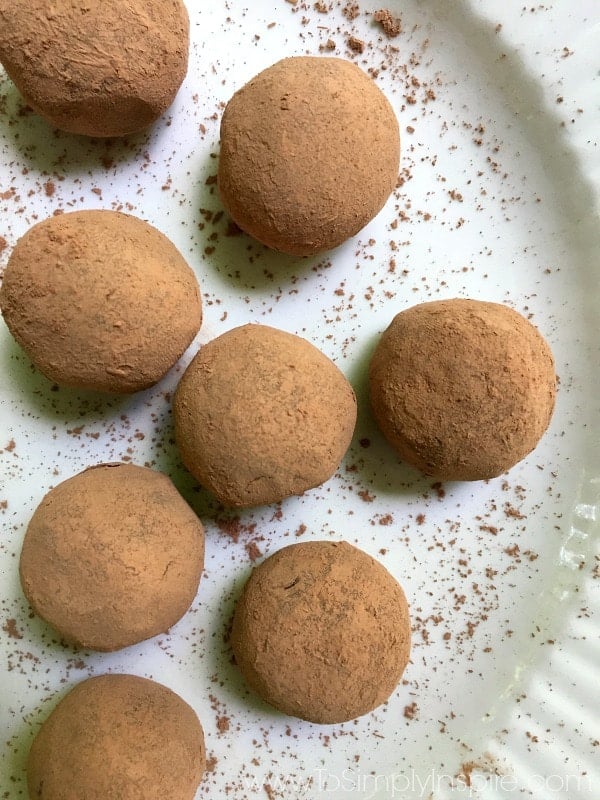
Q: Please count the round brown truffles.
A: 8